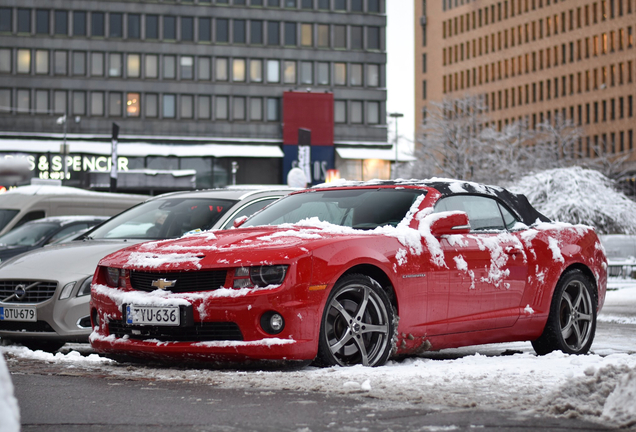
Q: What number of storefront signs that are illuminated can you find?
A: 1